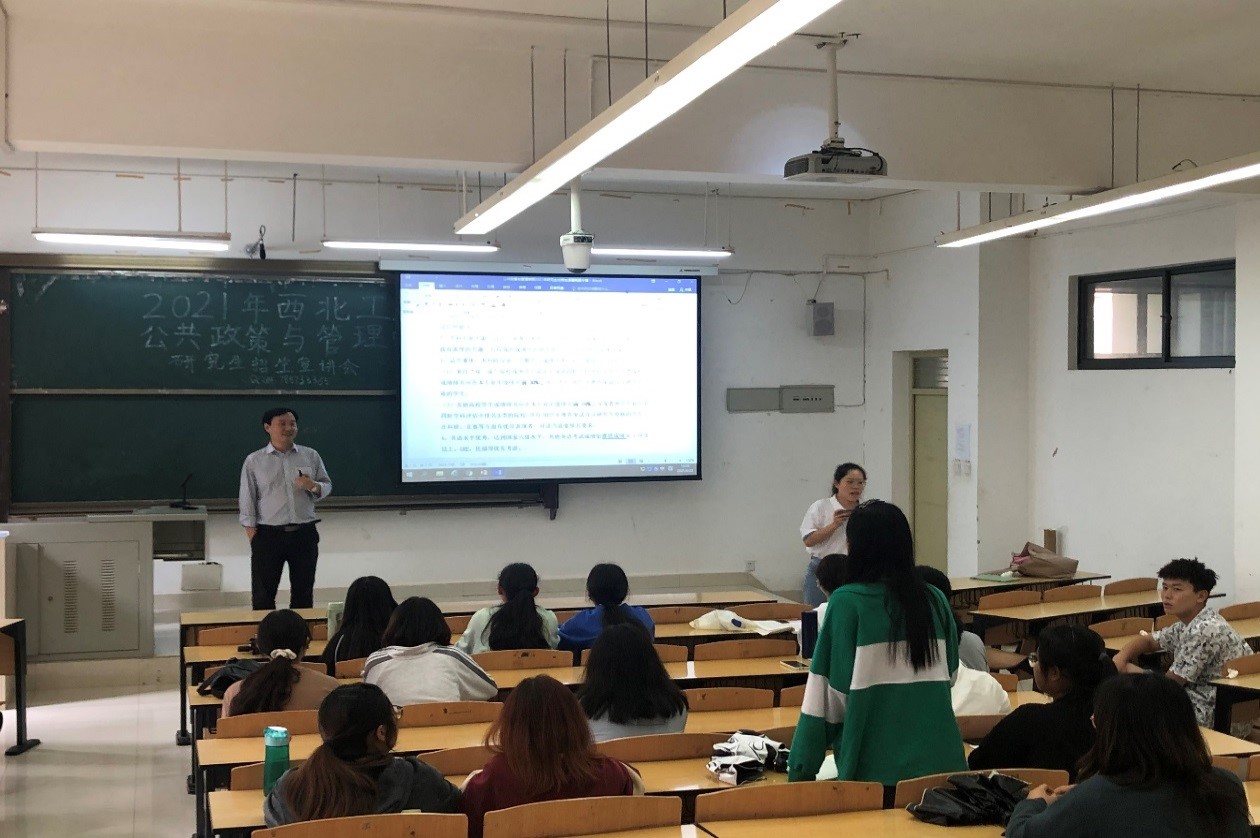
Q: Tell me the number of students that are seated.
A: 14